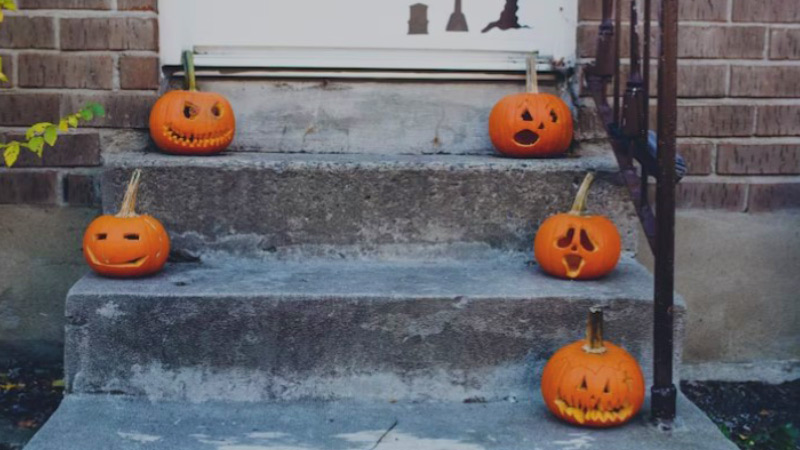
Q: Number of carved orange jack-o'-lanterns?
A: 5